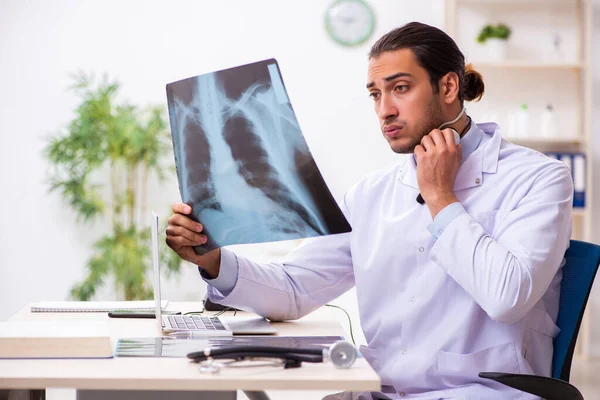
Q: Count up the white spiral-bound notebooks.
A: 1